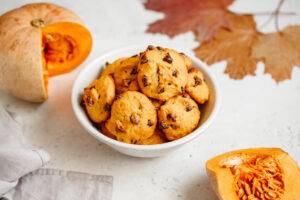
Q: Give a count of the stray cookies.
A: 0